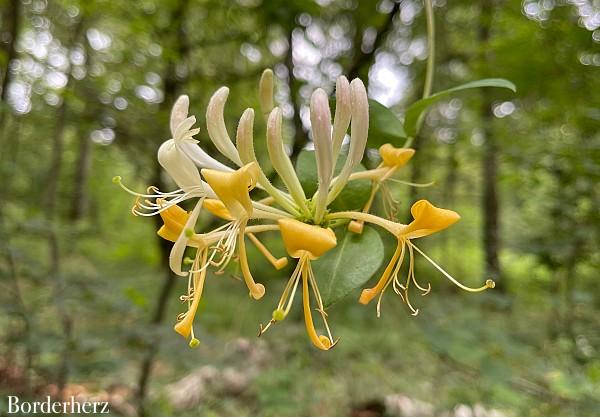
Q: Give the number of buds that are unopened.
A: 8